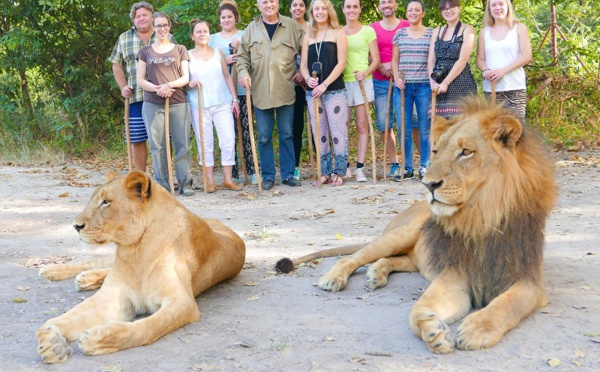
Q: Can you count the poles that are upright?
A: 12